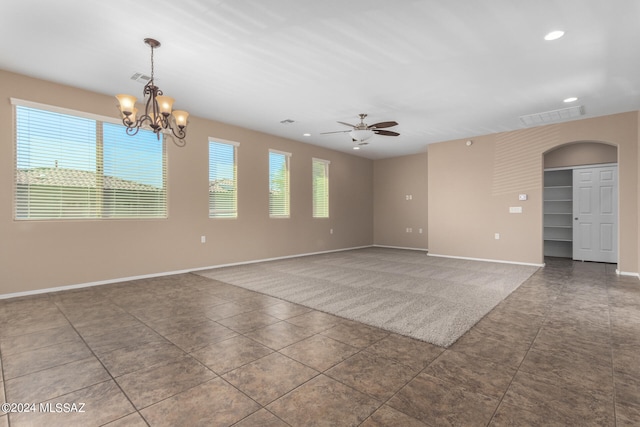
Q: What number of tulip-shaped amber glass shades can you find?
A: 5